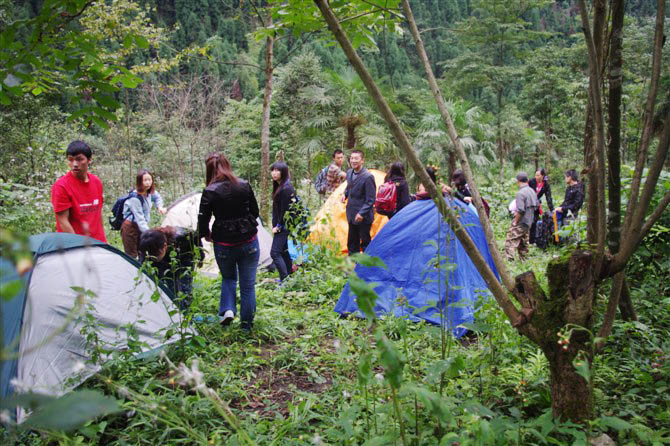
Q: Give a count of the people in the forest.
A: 13